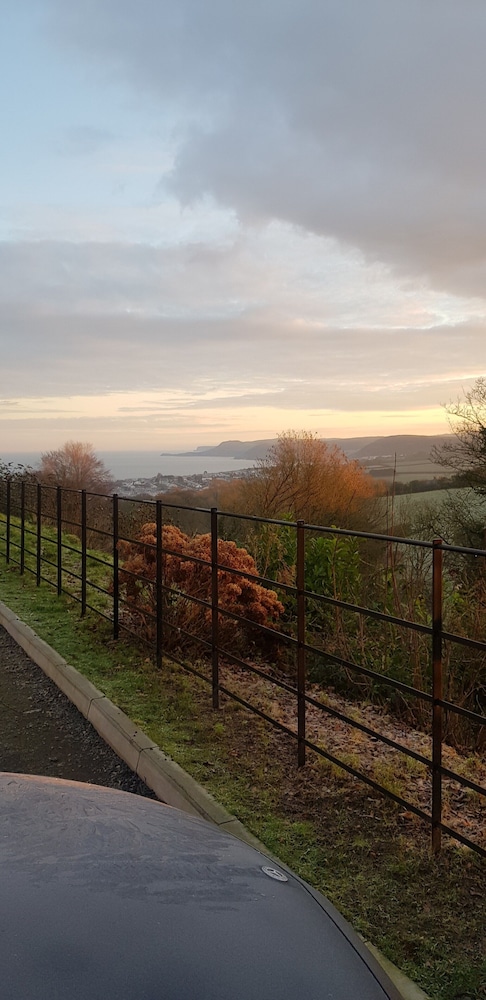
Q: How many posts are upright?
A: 10